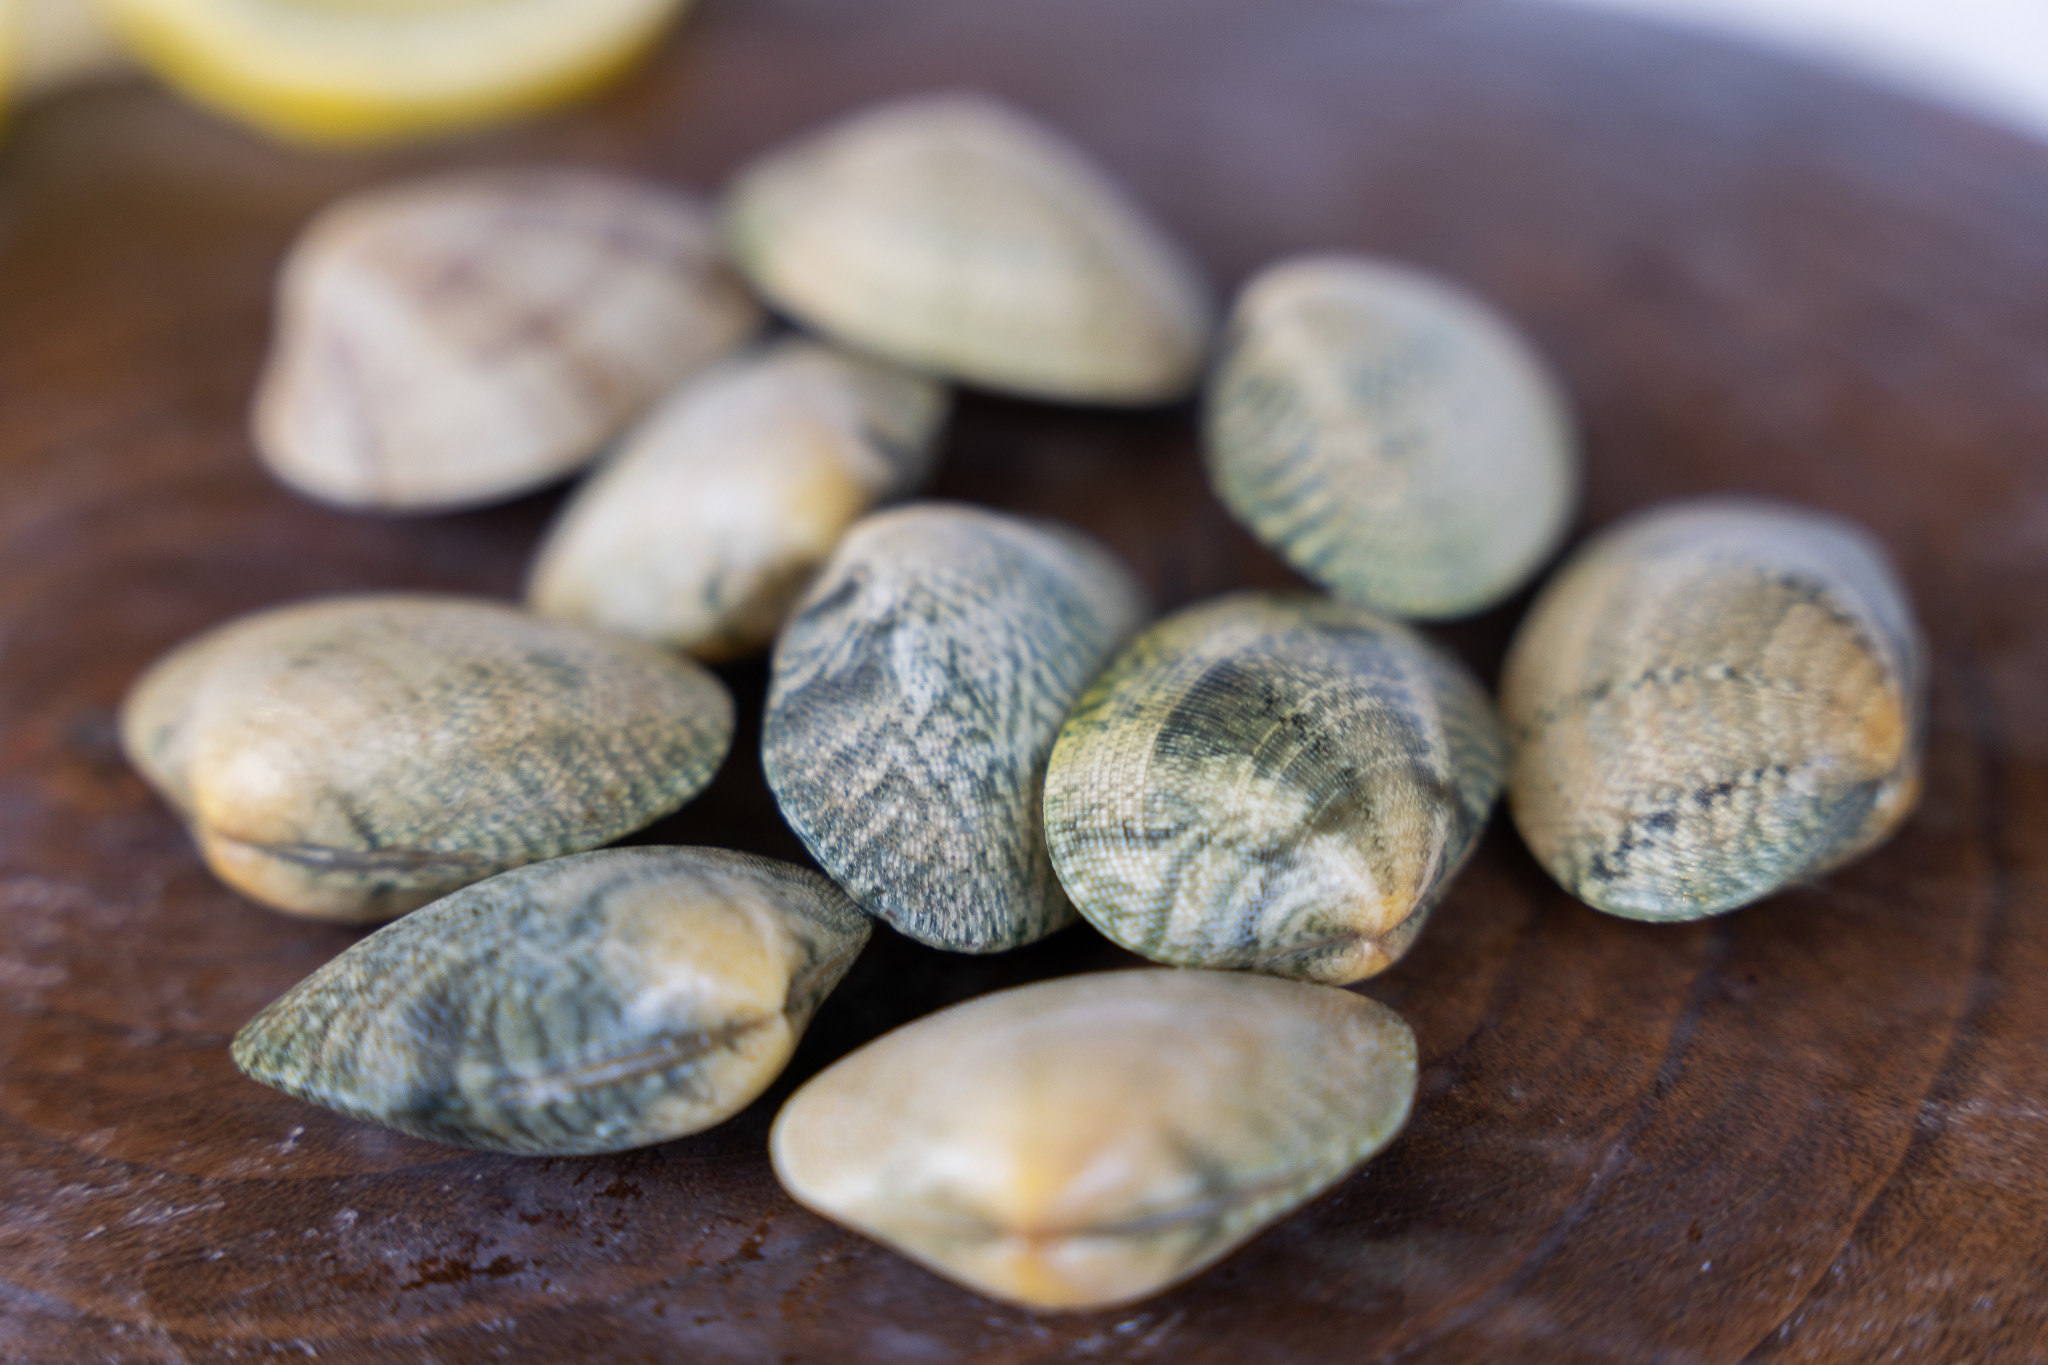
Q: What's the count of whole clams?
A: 10